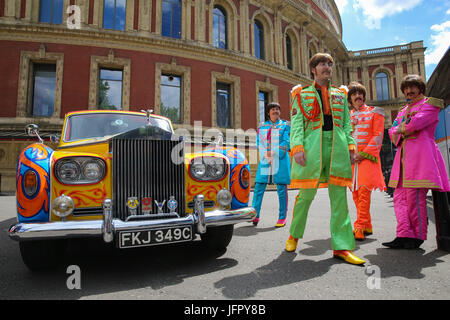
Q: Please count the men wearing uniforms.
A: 4